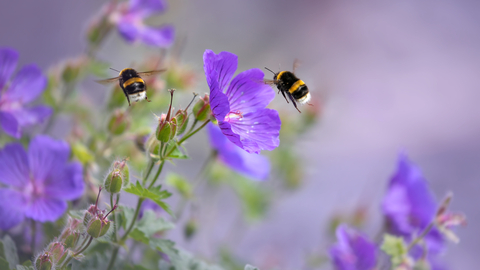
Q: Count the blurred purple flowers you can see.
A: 6